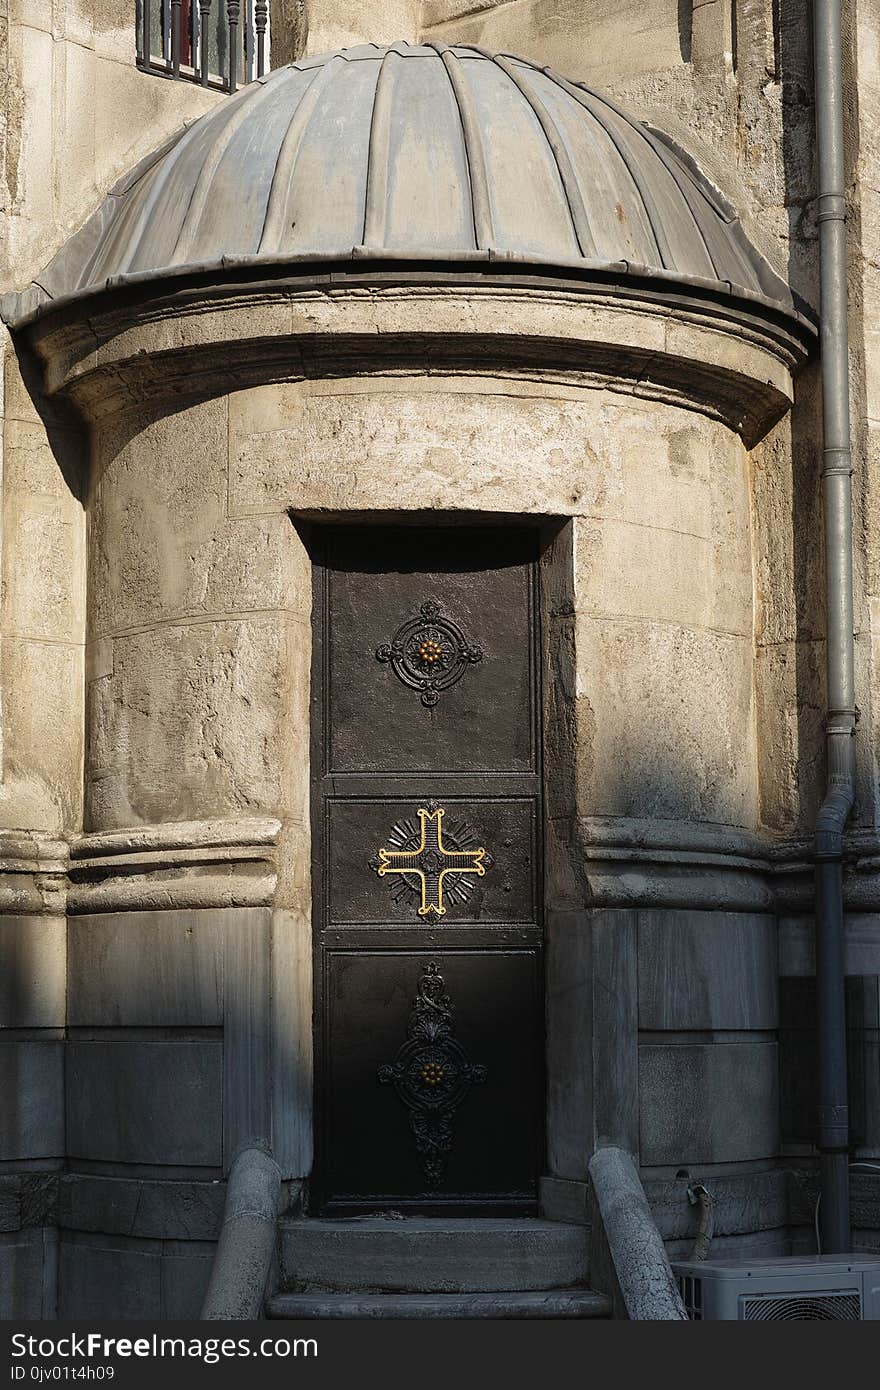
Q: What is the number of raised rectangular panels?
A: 3